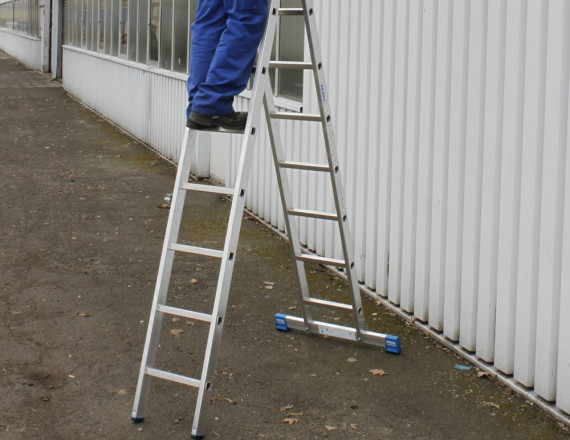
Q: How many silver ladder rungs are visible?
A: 12